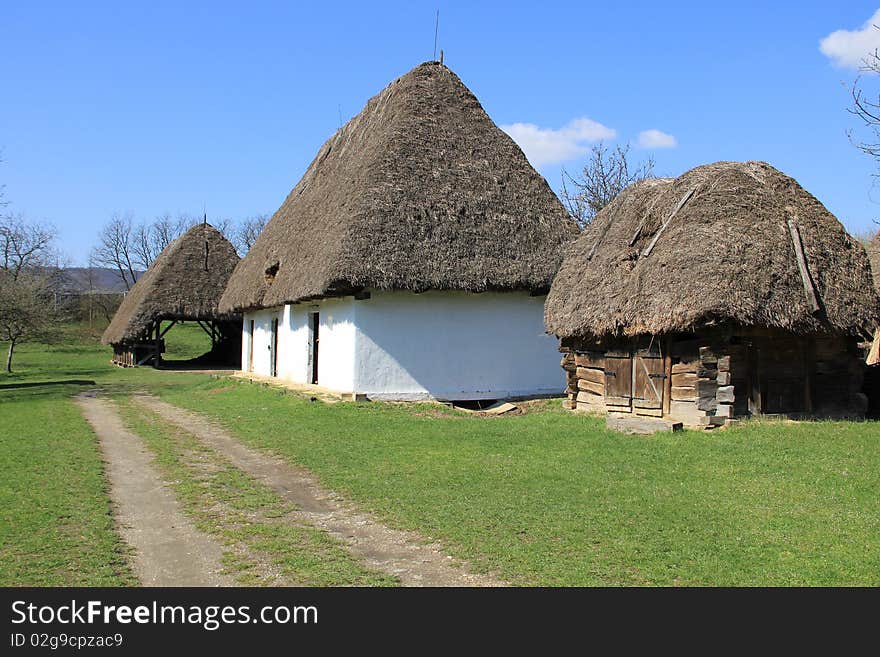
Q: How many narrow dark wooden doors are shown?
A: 3